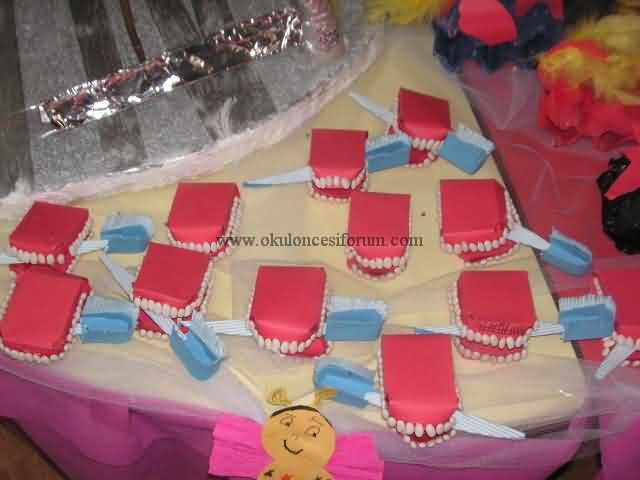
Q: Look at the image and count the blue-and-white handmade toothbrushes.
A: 9